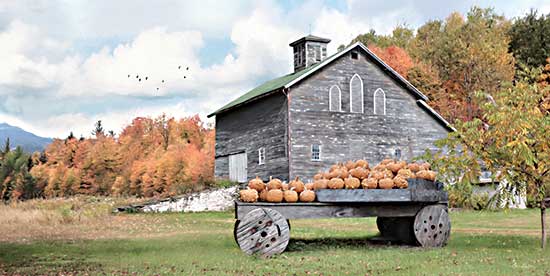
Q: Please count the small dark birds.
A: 9